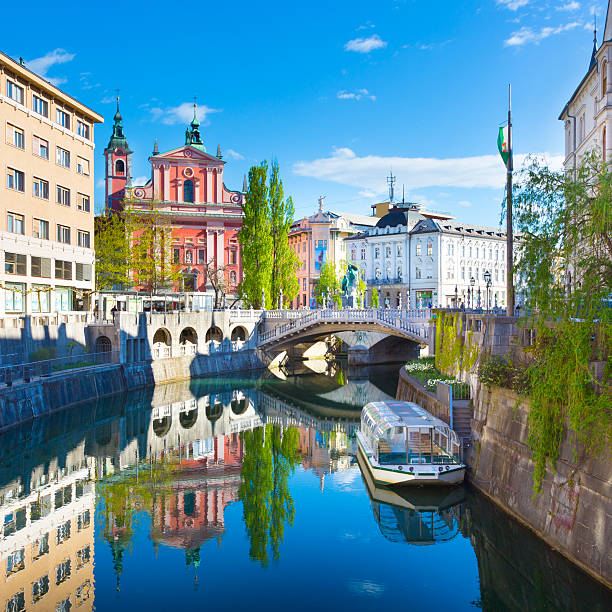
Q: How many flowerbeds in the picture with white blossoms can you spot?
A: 1